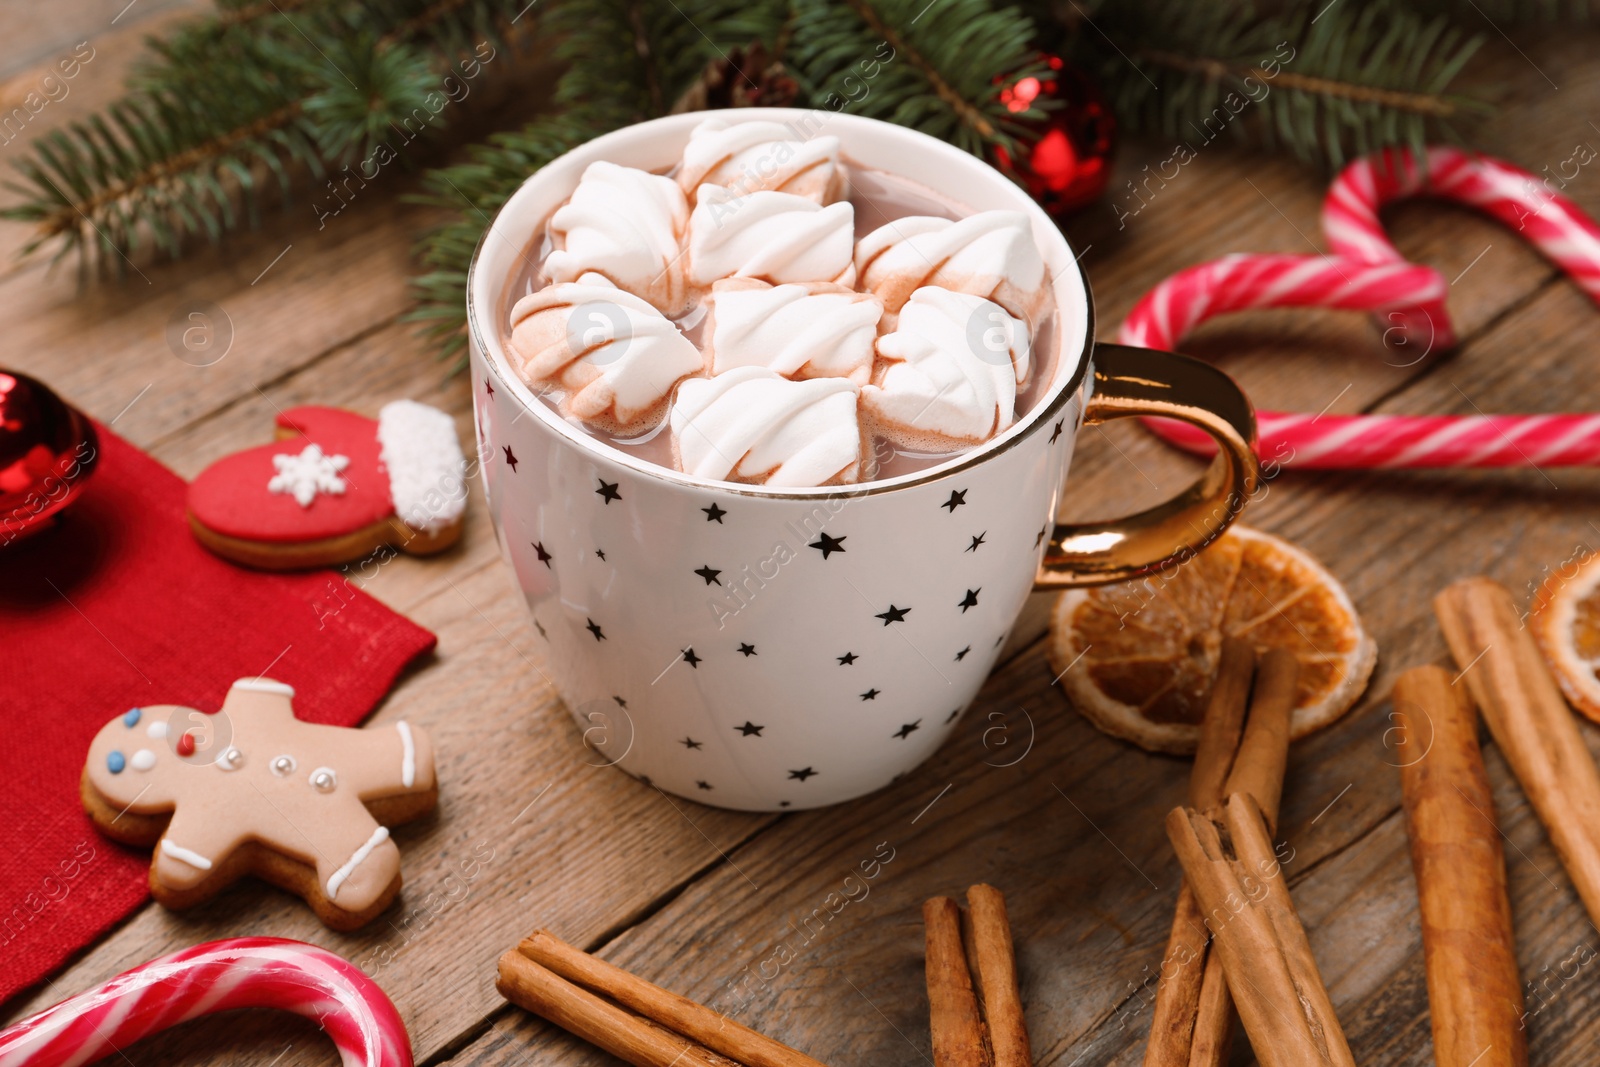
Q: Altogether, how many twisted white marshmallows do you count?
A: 8